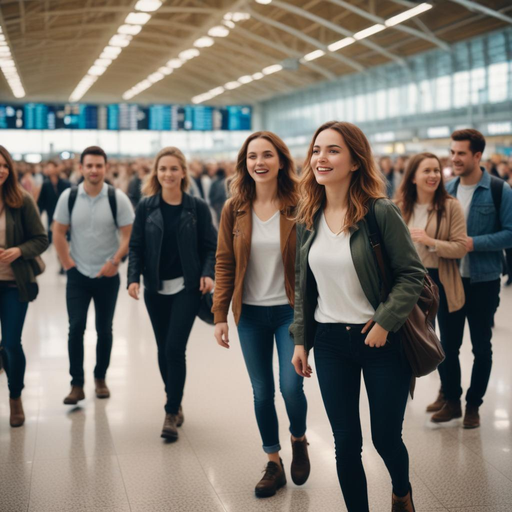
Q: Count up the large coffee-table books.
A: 0